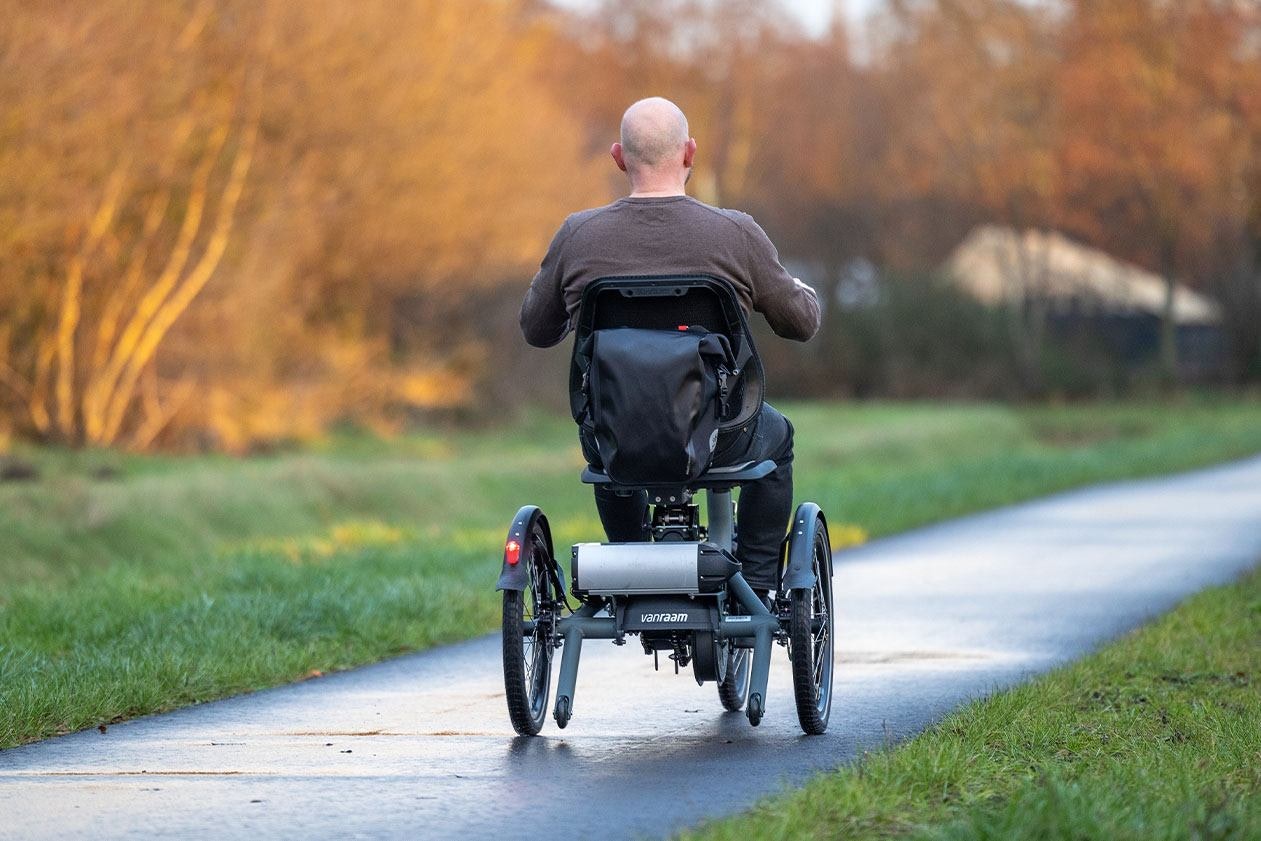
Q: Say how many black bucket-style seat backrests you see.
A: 1